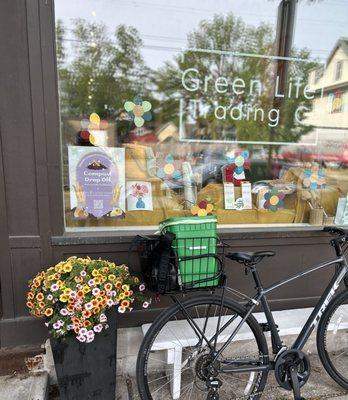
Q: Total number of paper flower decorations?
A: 7